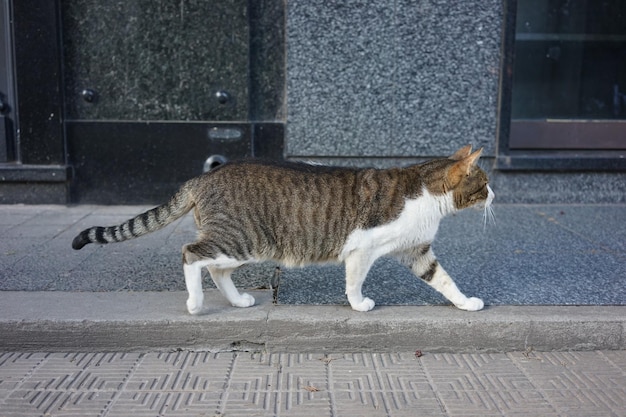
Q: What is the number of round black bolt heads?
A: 2